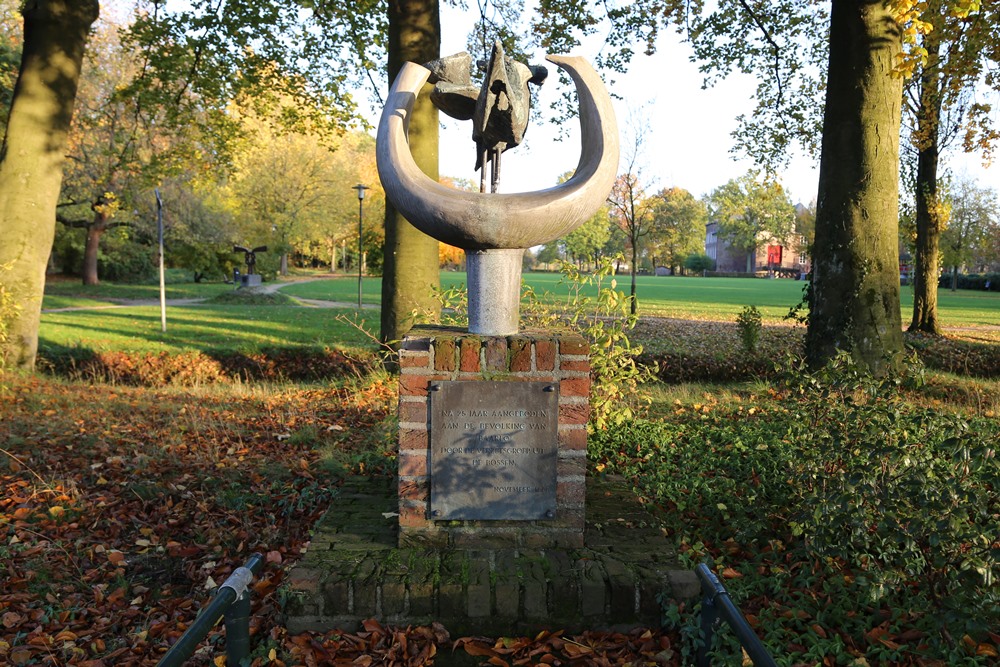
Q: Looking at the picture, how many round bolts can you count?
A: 4